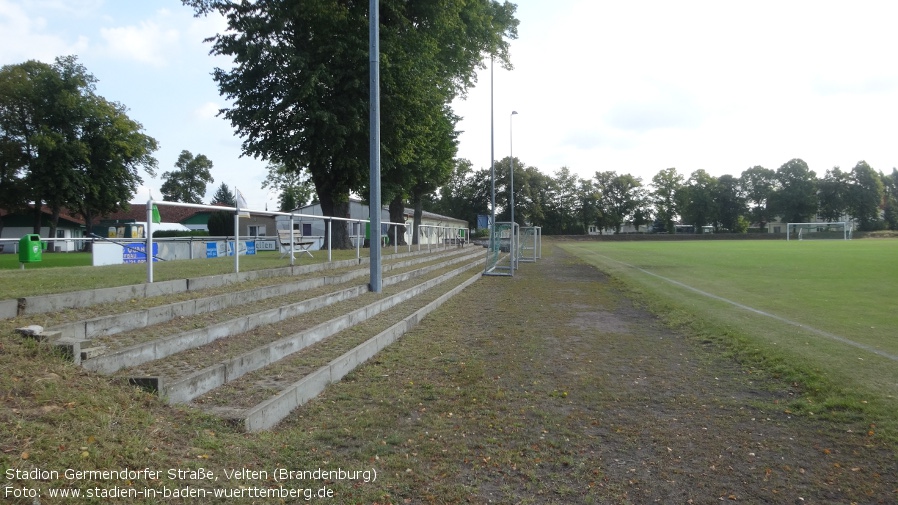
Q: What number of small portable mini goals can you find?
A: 2